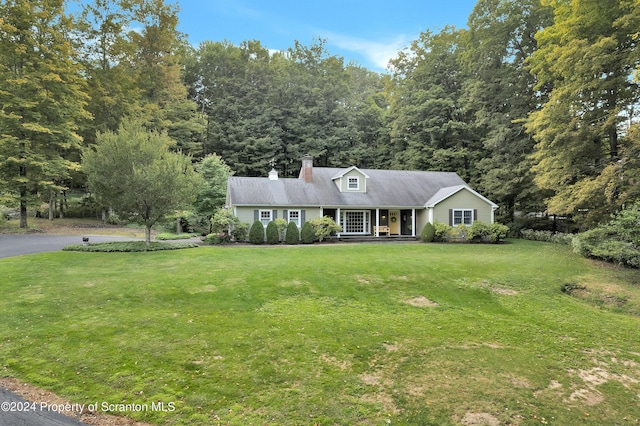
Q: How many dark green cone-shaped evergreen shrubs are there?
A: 5